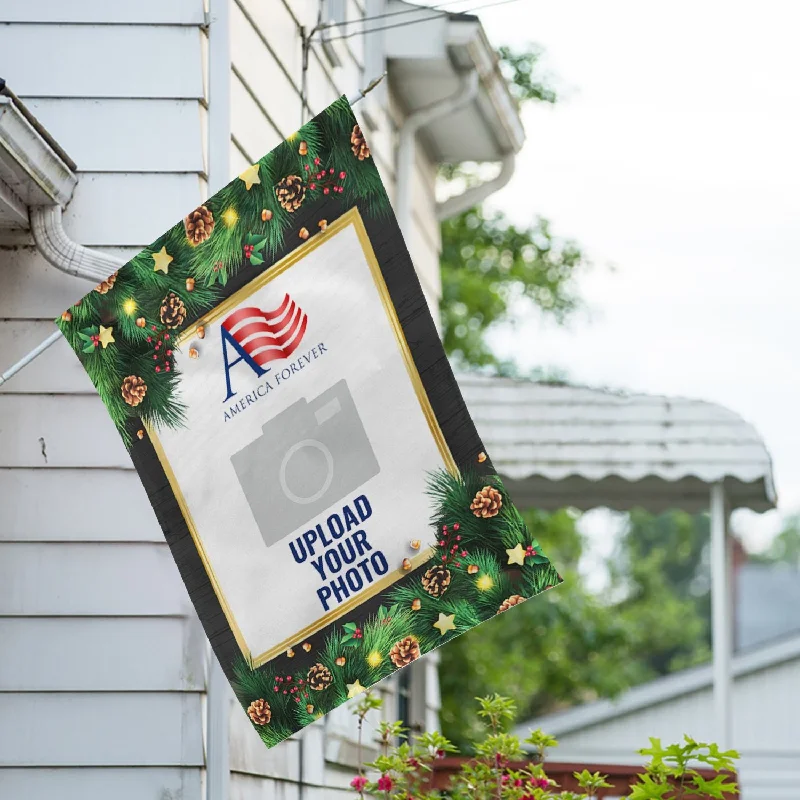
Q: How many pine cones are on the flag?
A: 12